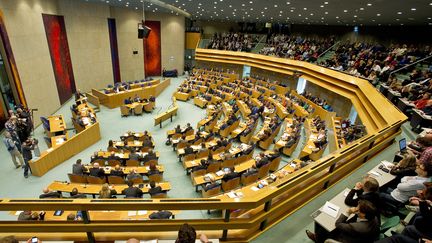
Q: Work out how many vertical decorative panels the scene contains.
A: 4